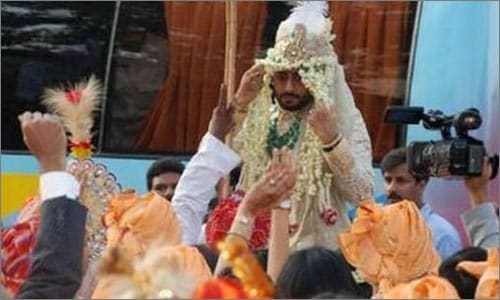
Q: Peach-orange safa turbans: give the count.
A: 5